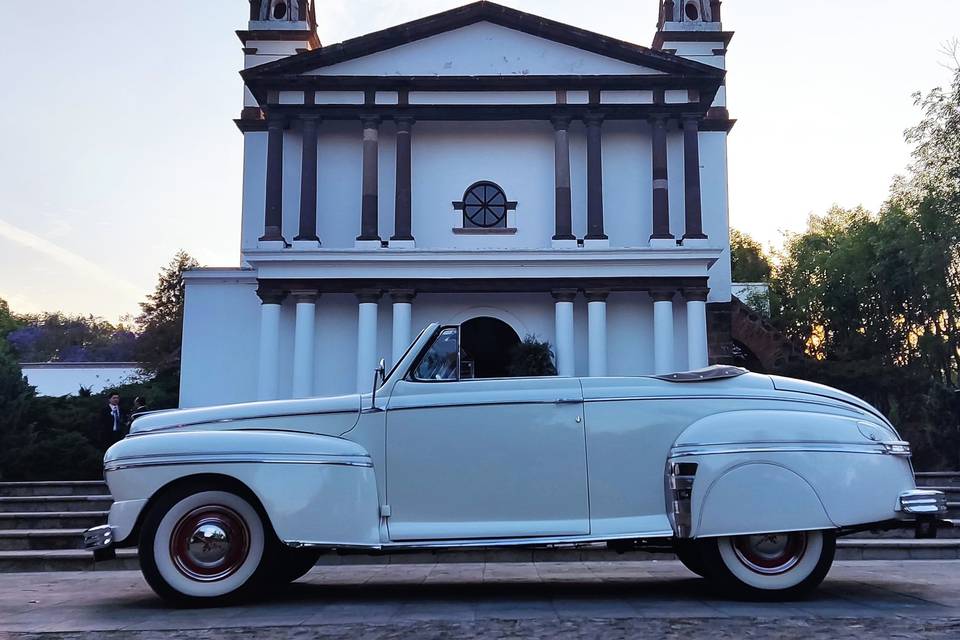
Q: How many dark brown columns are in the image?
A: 8